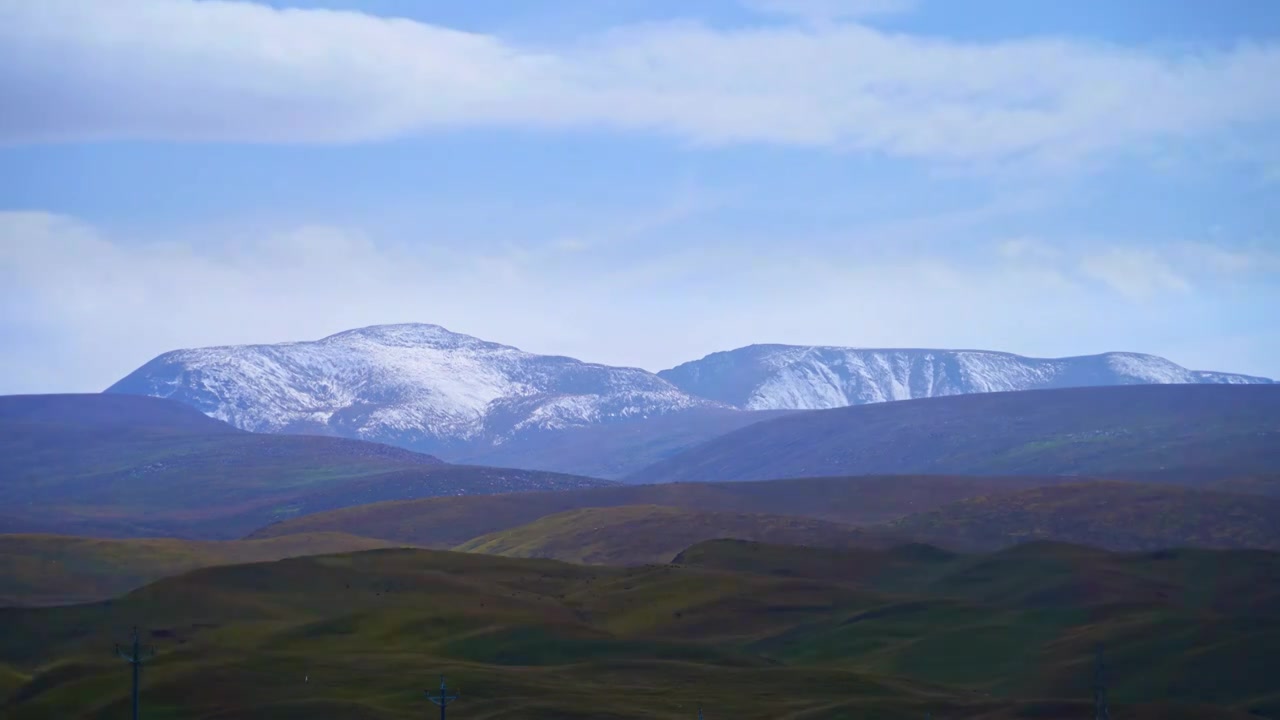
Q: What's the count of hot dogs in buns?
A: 0